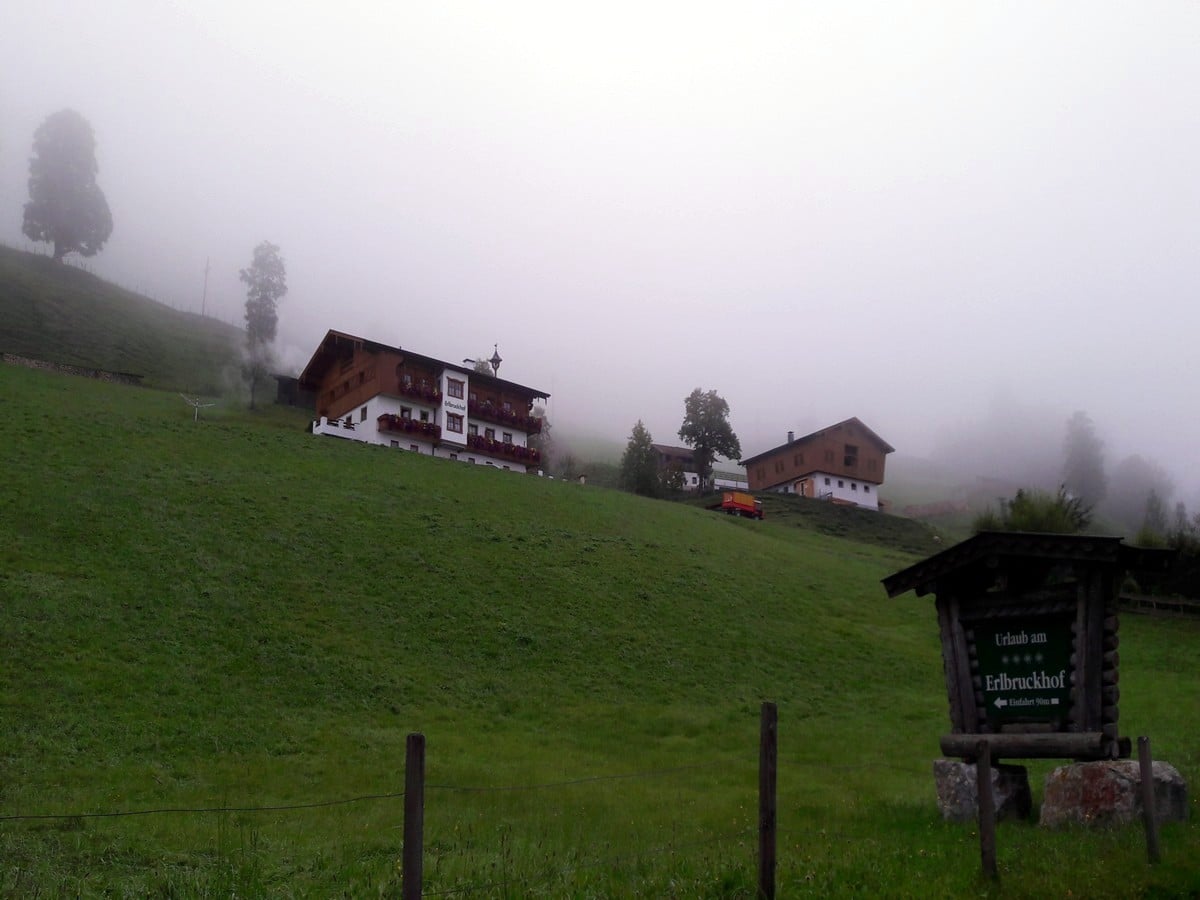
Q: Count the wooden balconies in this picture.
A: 4